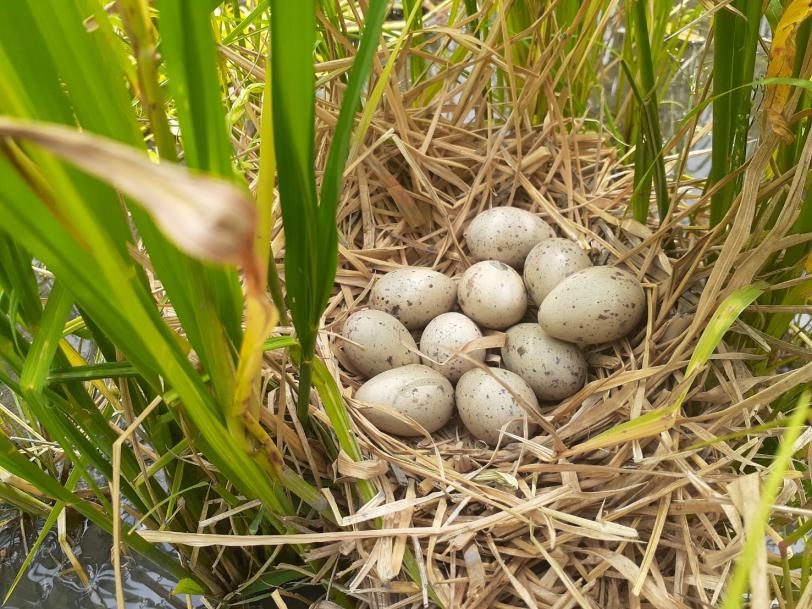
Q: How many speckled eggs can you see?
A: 10